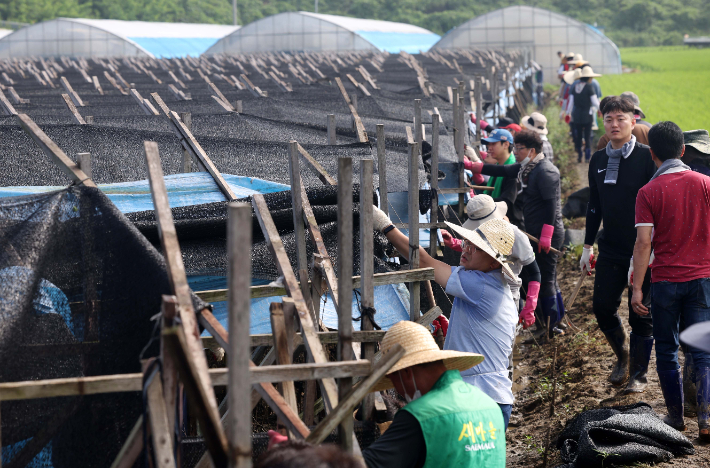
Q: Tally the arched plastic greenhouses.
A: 3